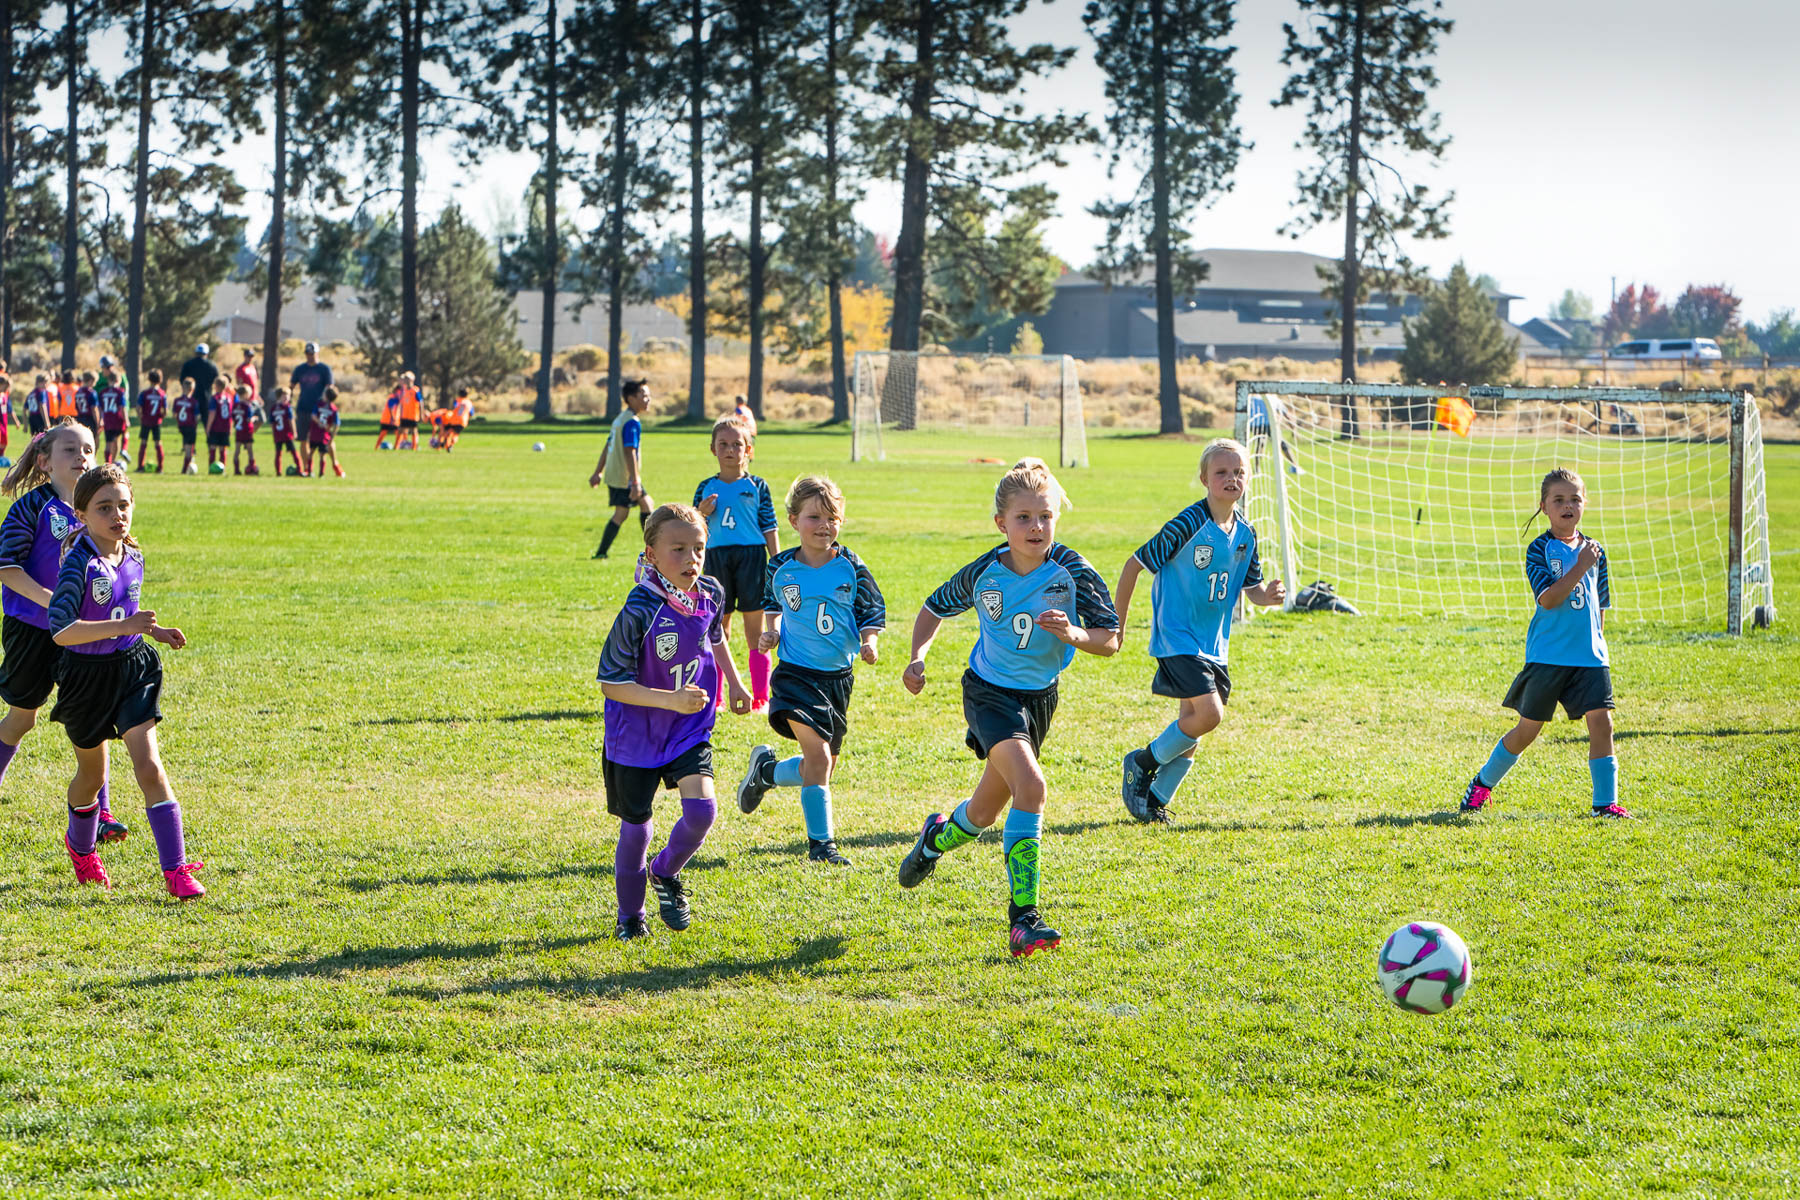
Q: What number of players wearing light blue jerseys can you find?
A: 5